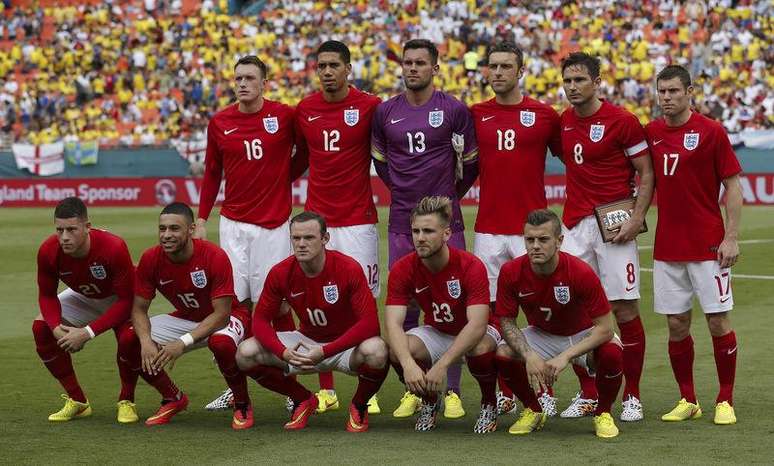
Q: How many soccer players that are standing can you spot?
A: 6